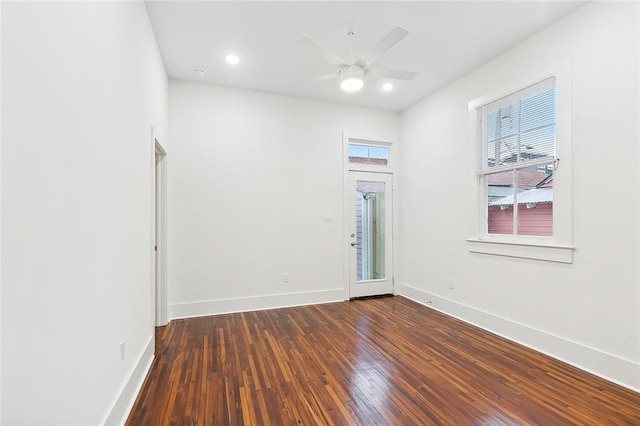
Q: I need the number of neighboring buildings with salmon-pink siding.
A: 1